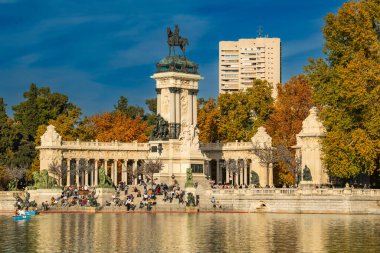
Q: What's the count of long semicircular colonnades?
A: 1